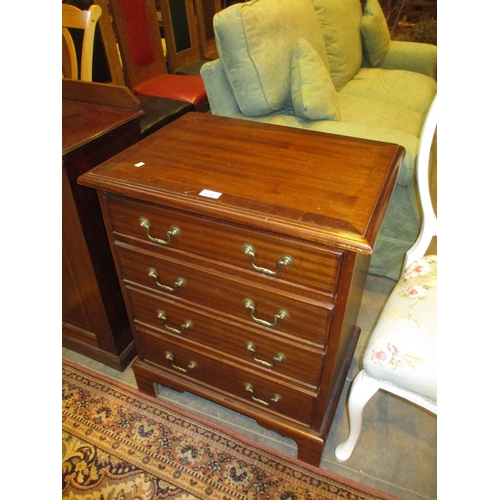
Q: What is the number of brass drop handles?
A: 8